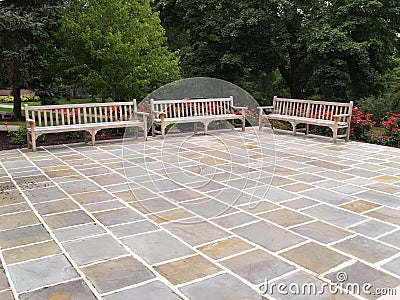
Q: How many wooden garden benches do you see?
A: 3